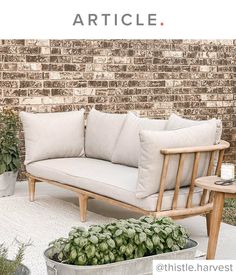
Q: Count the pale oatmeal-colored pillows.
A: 5